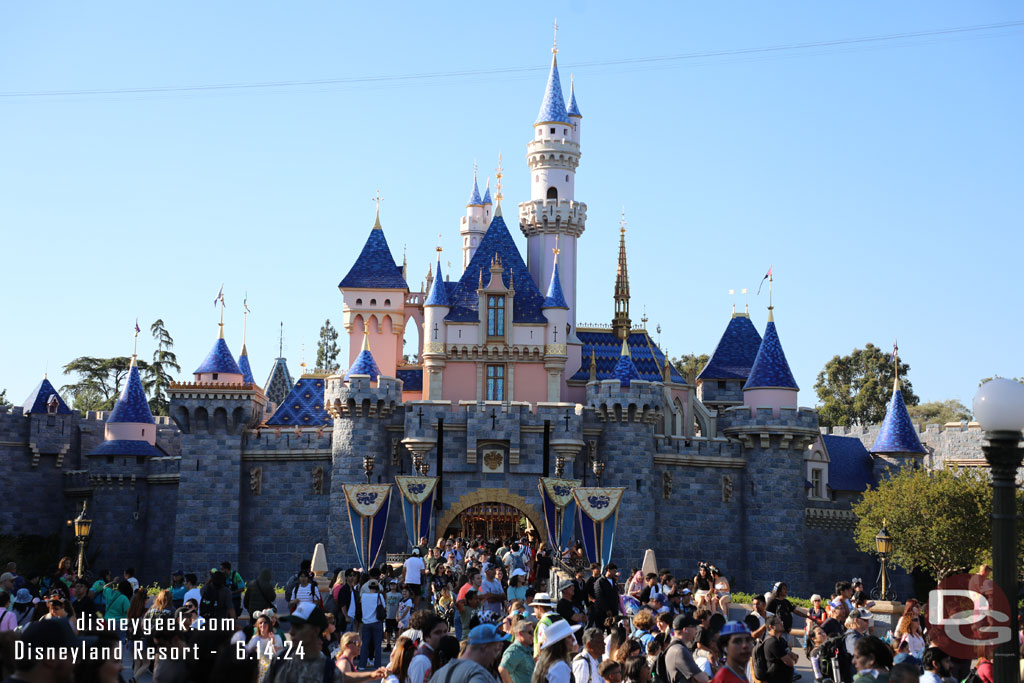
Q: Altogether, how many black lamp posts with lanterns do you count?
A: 2